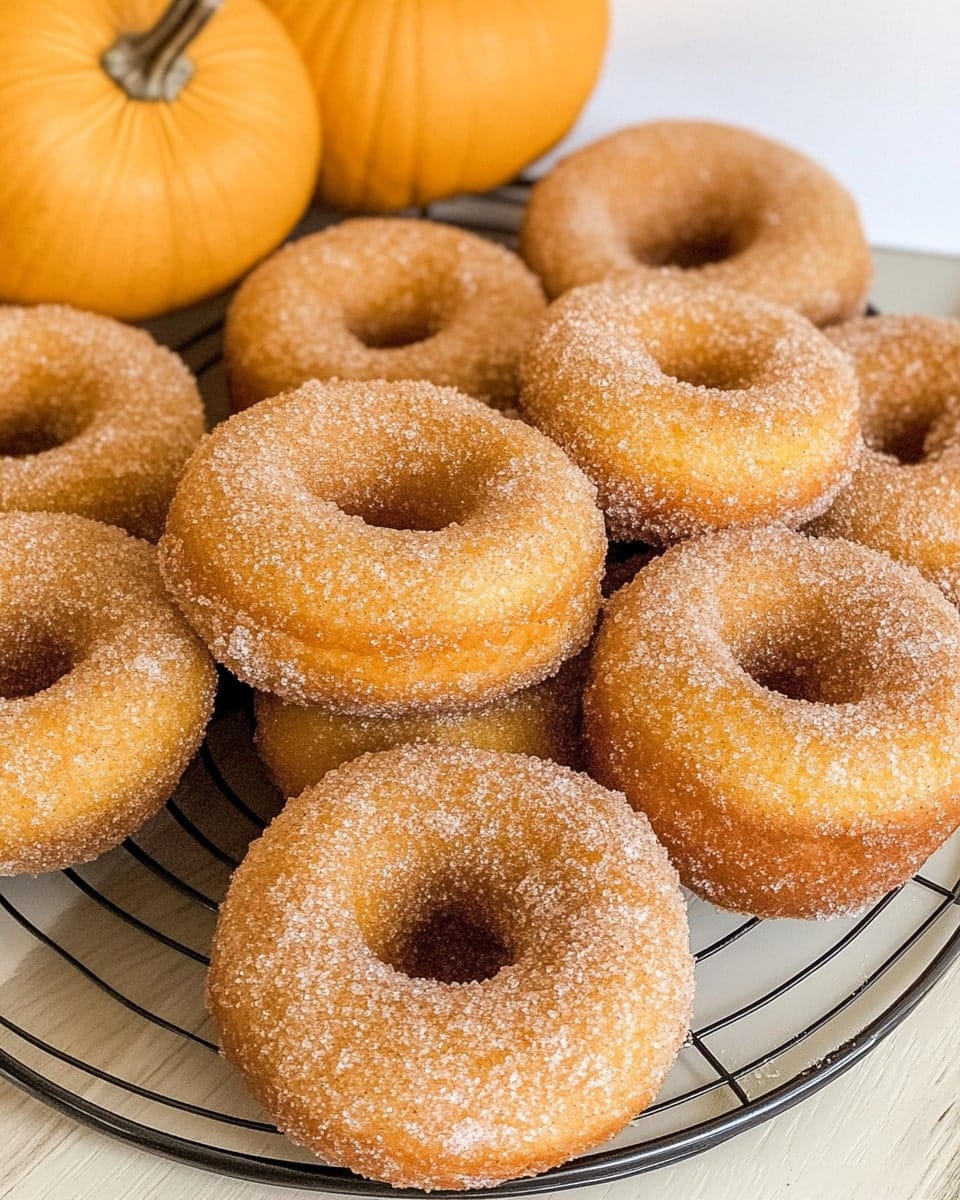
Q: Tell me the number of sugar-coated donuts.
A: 10